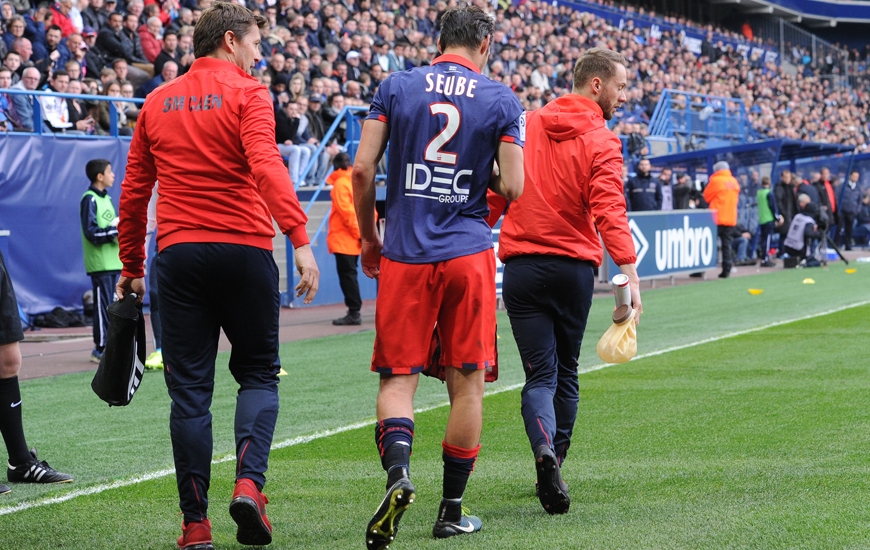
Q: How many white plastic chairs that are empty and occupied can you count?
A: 0